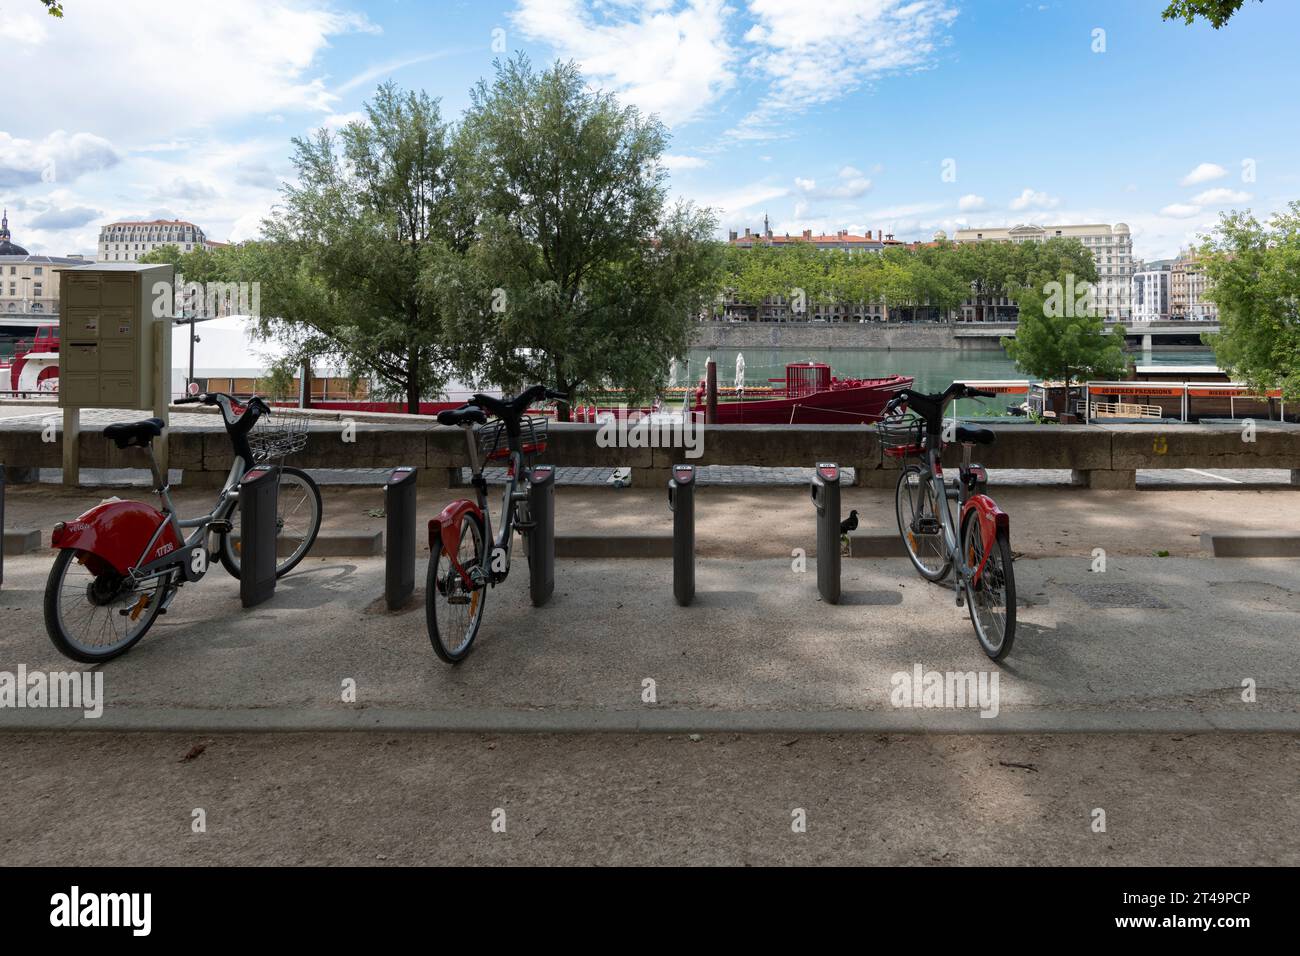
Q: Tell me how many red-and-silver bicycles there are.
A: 3